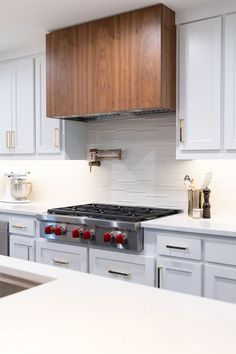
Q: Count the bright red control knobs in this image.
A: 6